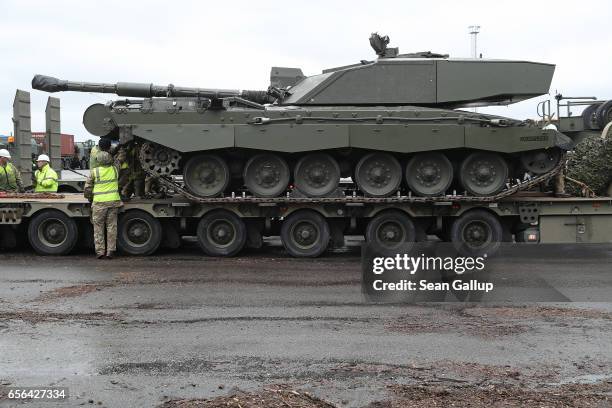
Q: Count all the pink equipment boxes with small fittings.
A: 0